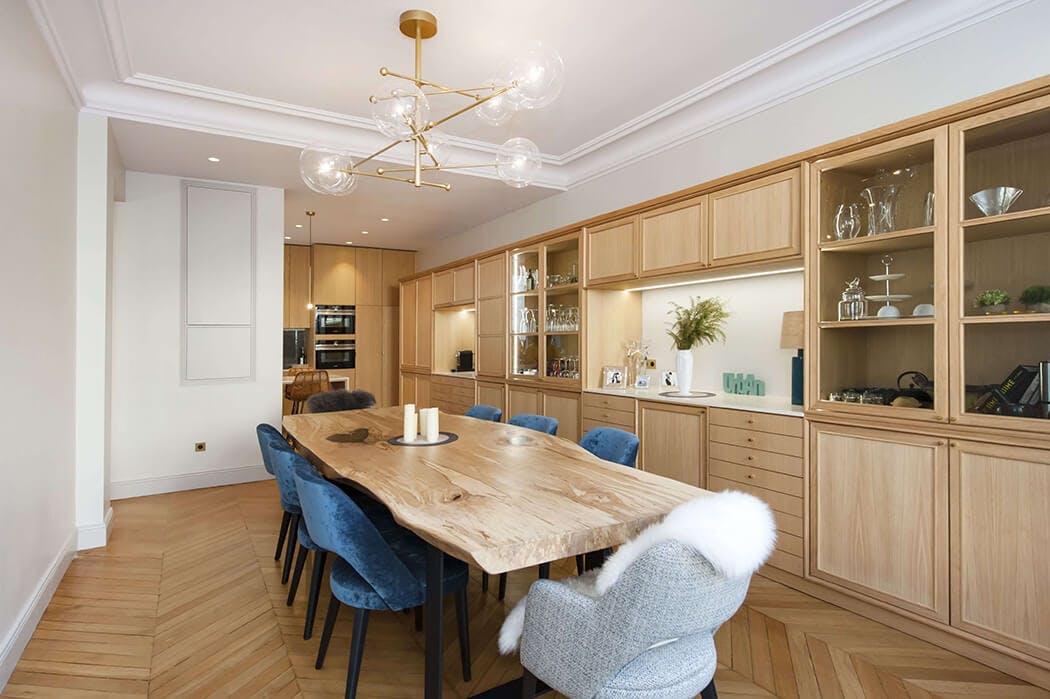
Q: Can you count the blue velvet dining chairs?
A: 6